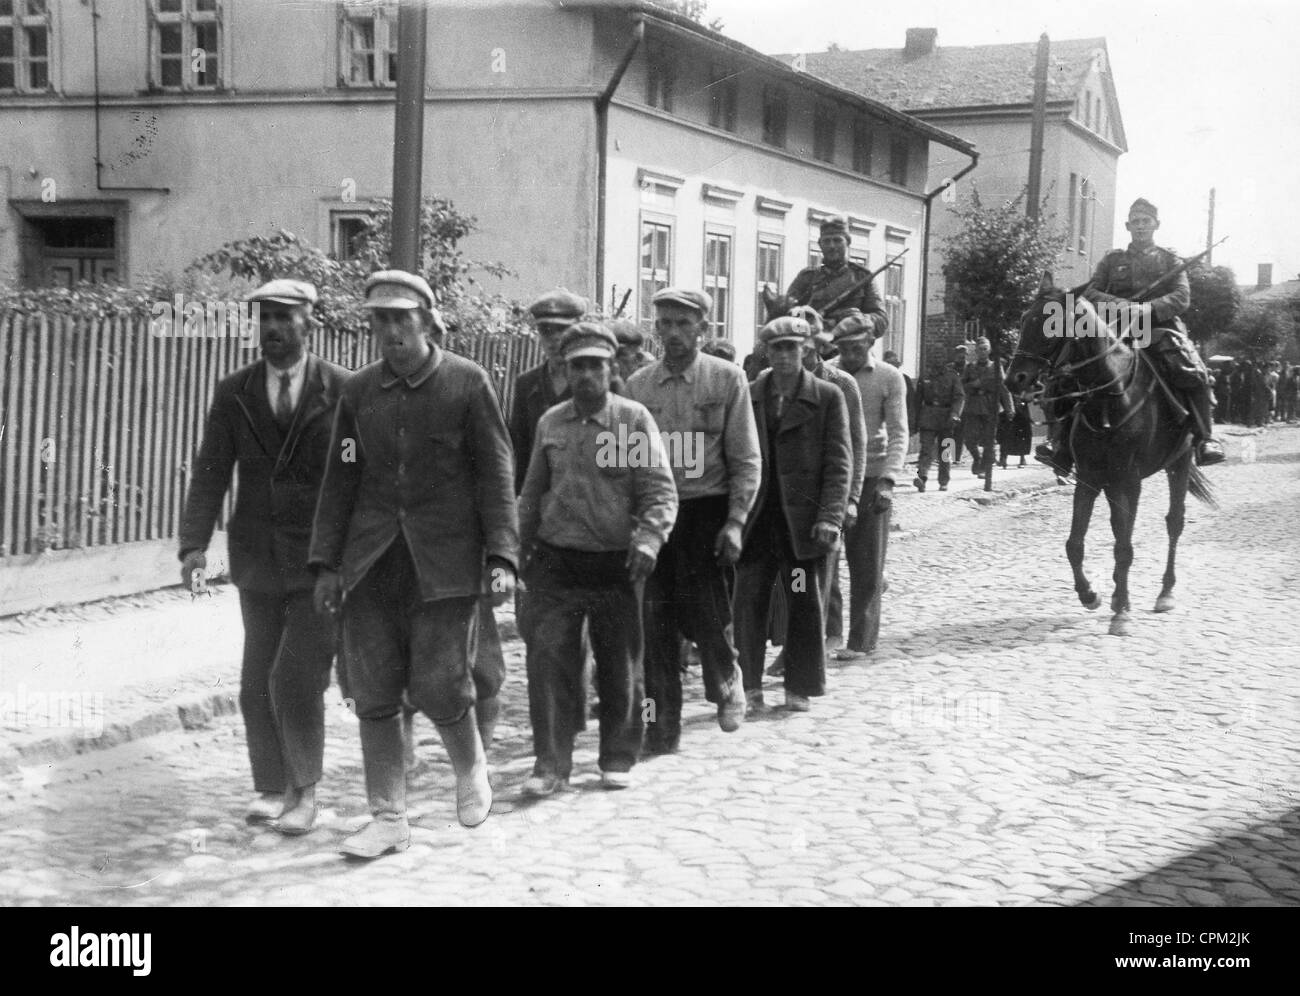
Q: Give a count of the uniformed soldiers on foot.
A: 2